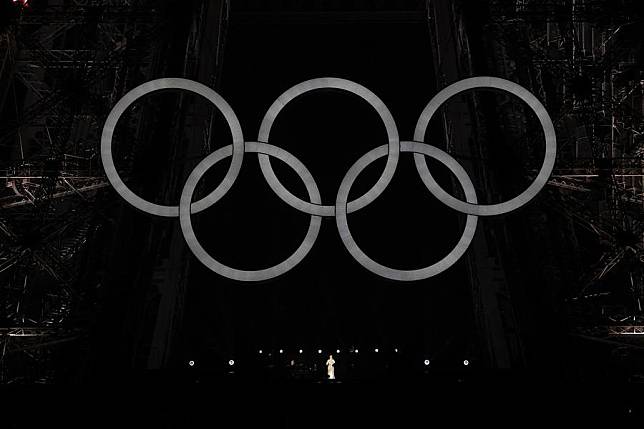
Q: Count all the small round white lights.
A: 12